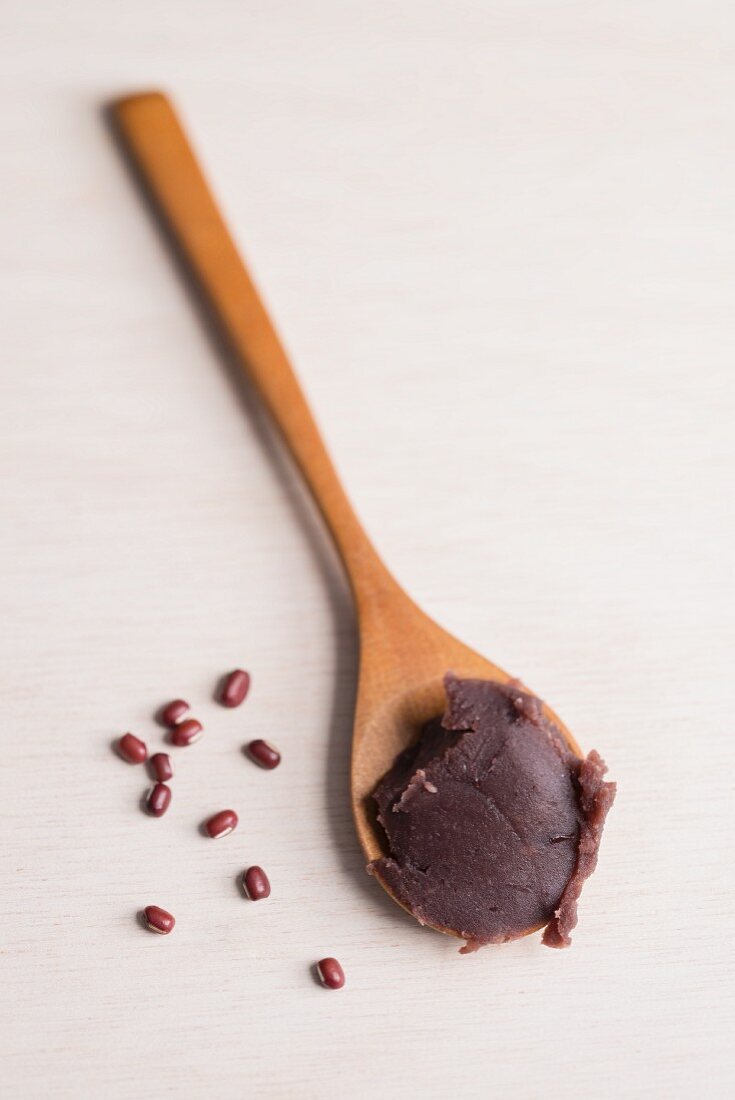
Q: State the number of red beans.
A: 11